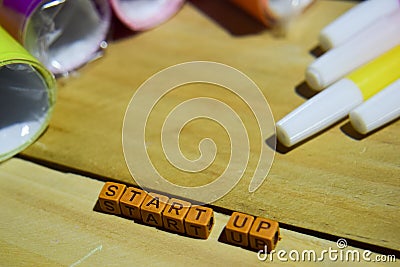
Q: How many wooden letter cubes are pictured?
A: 7